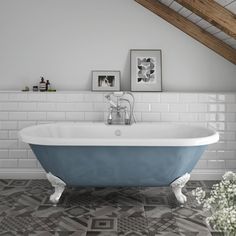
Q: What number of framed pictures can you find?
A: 2